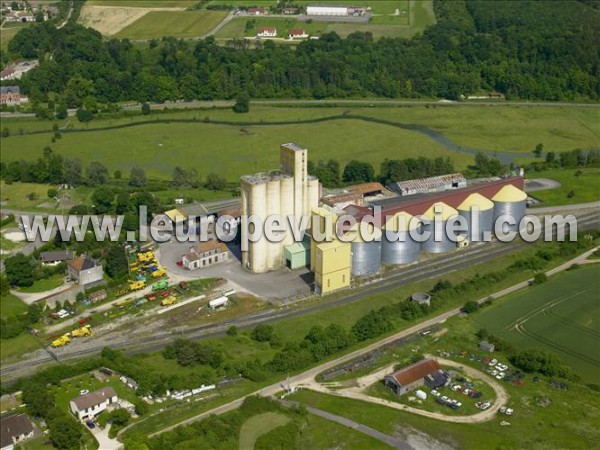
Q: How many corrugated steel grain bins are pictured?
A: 5